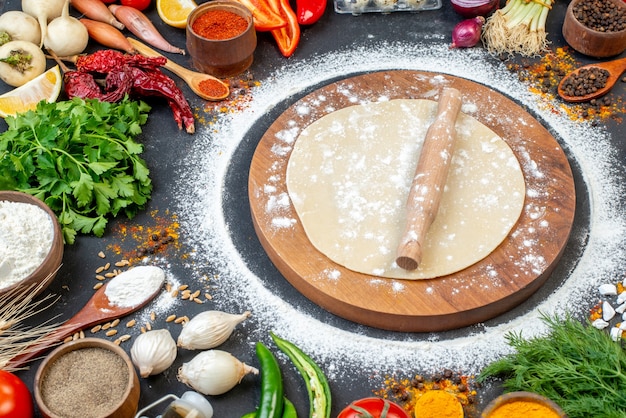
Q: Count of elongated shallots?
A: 3